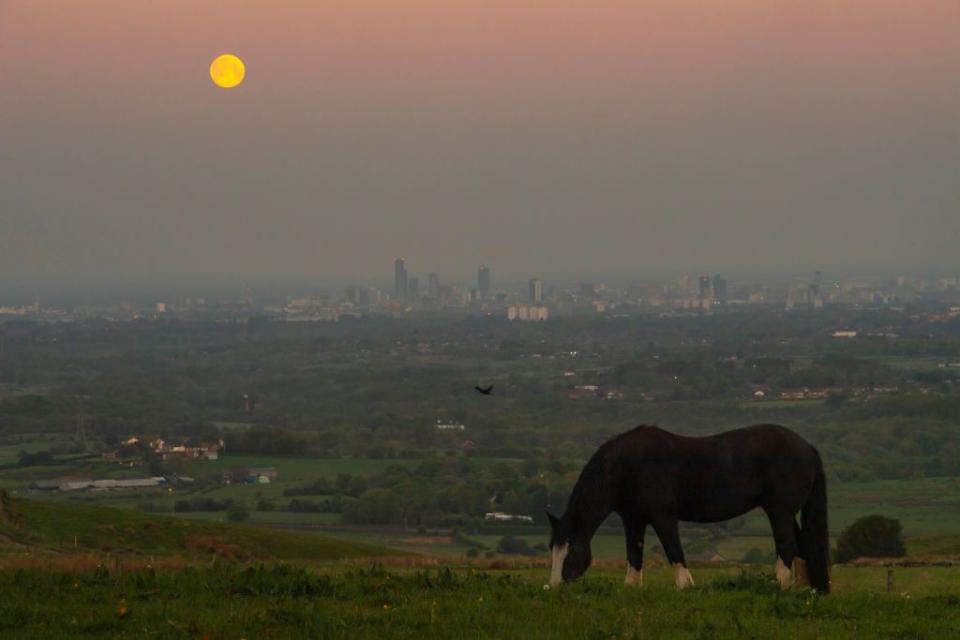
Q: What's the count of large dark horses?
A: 1